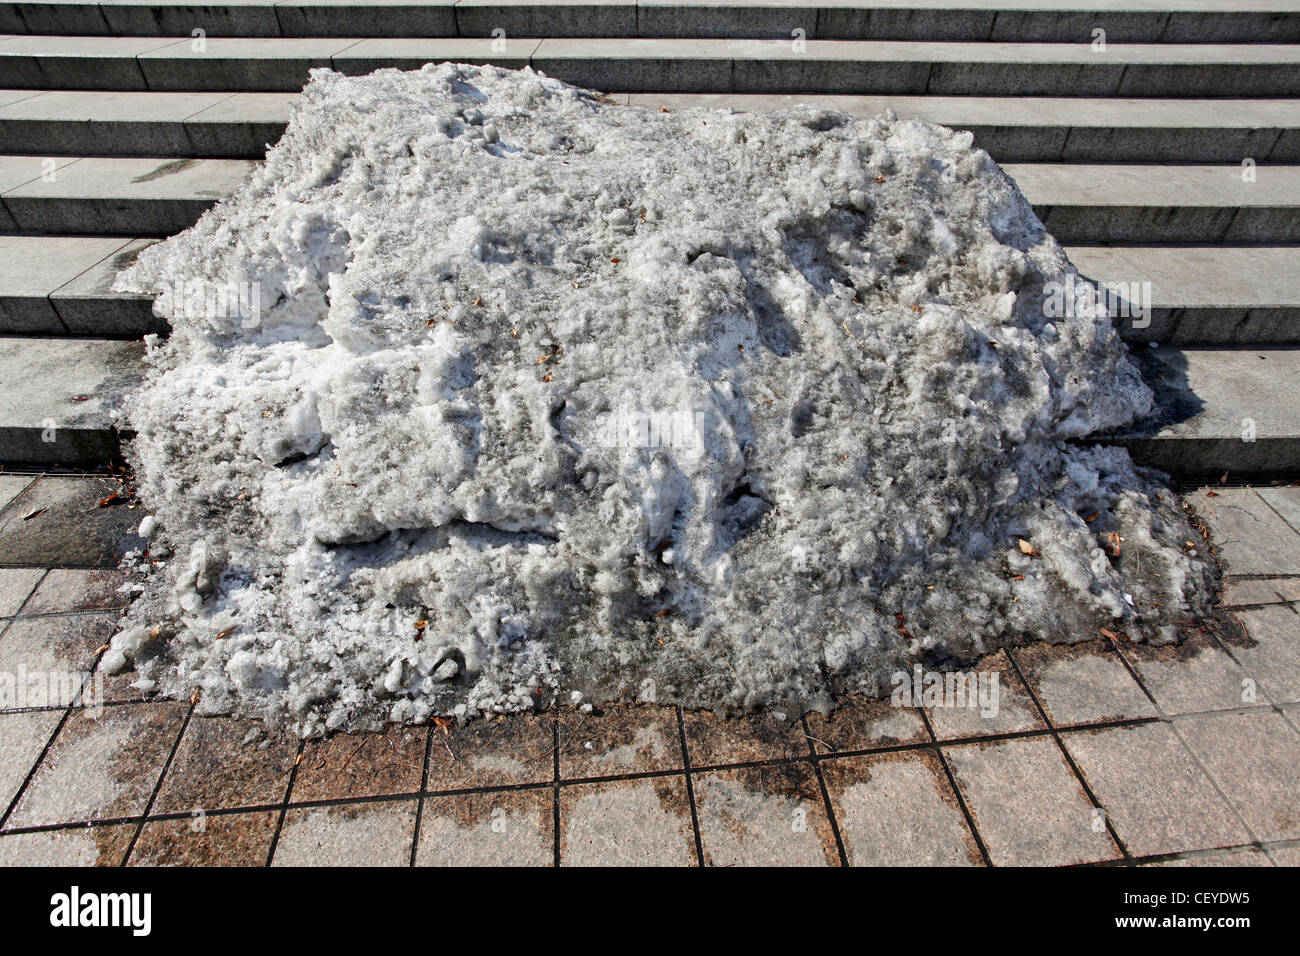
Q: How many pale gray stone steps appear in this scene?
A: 6